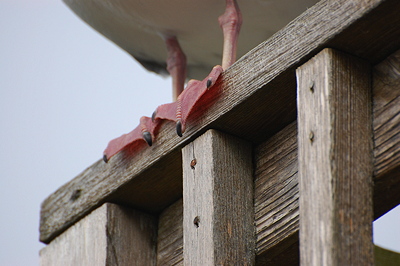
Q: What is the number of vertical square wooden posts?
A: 3